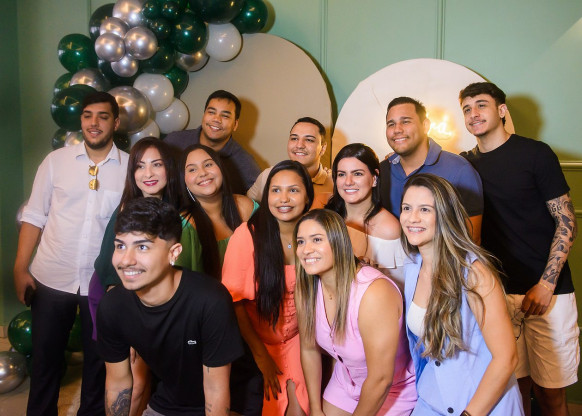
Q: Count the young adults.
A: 12